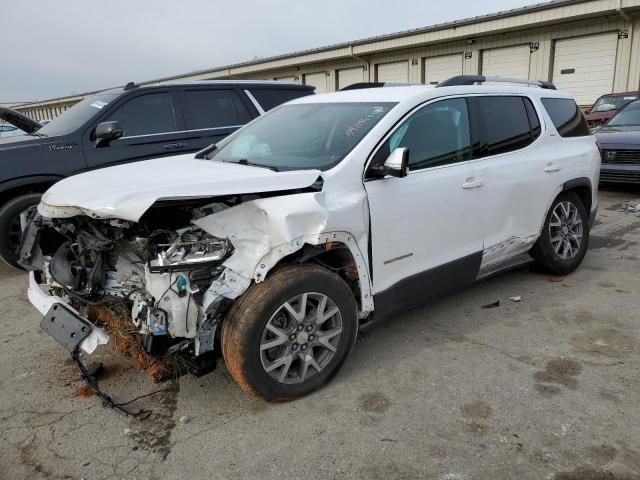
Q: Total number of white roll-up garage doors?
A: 7